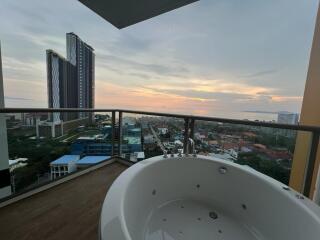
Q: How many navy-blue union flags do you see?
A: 0